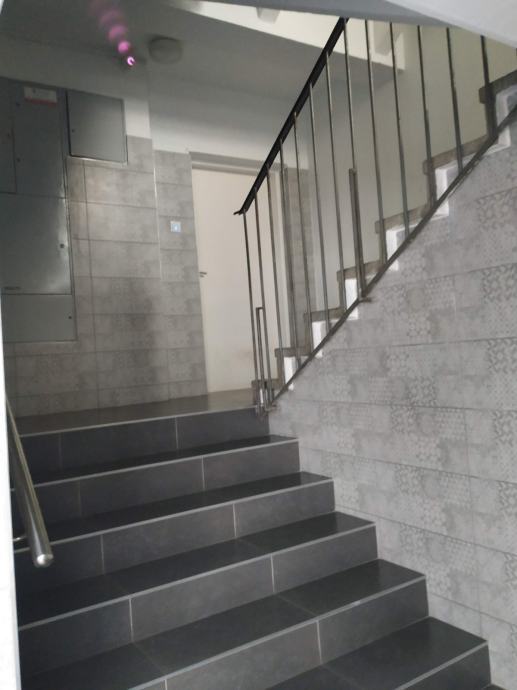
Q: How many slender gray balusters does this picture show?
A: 13